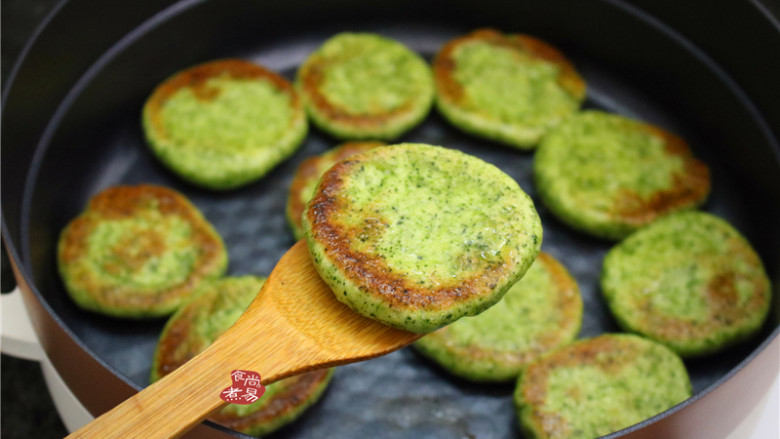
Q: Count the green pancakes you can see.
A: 11